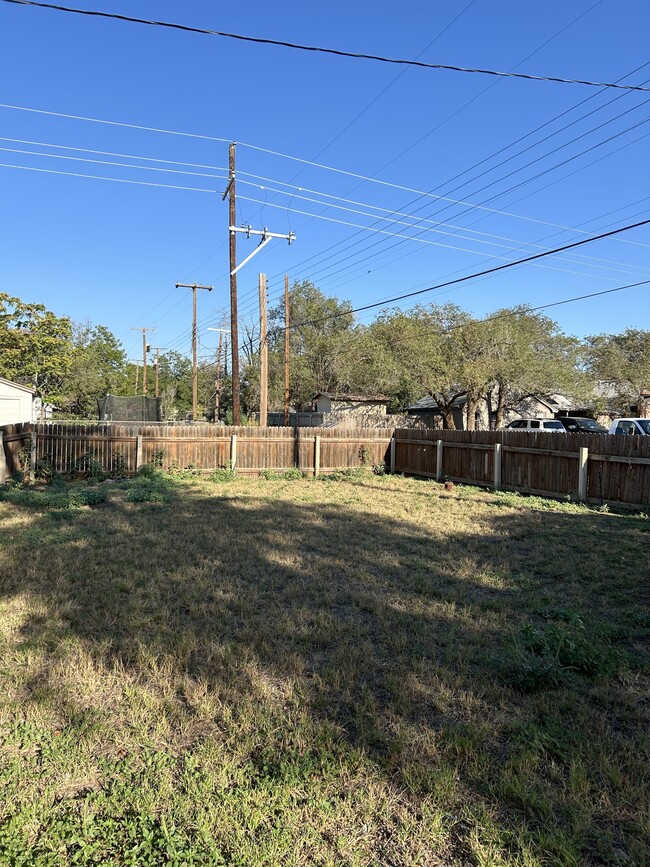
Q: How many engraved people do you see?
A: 0